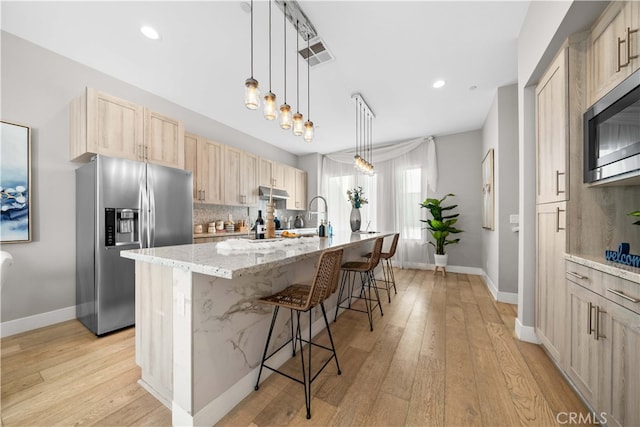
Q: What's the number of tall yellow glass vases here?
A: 0